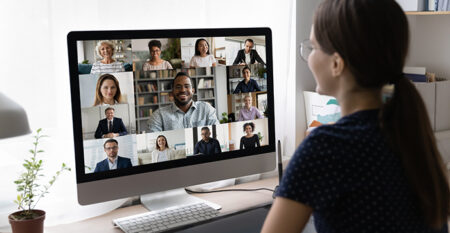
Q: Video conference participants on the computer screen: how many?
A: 13